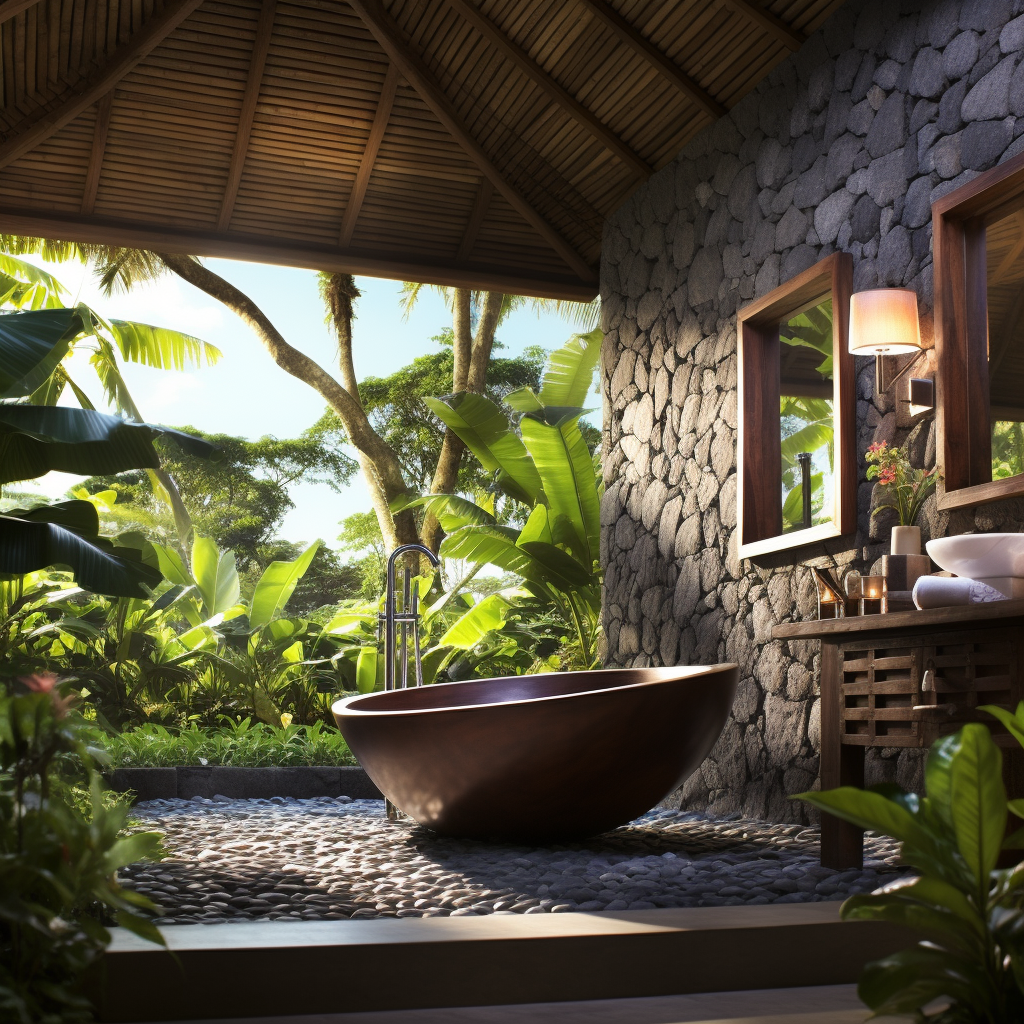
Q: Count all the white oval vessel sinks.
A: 1